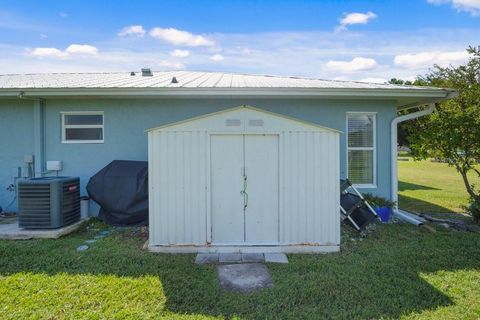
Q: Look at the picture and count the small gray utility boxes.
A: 2